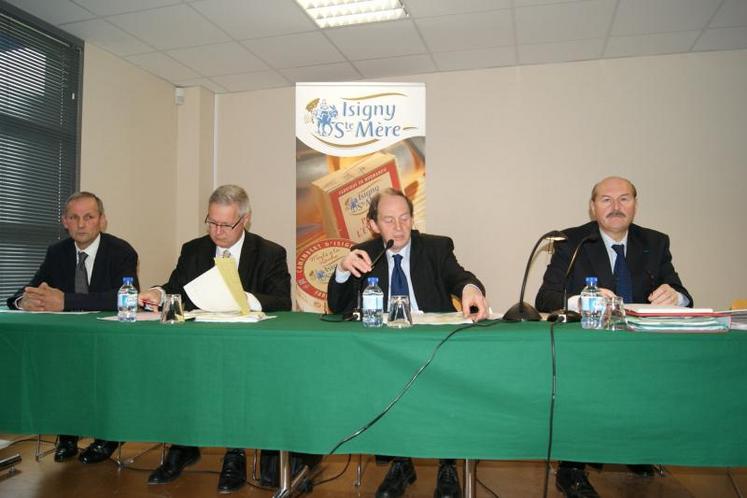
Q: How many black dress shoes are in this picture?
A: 8